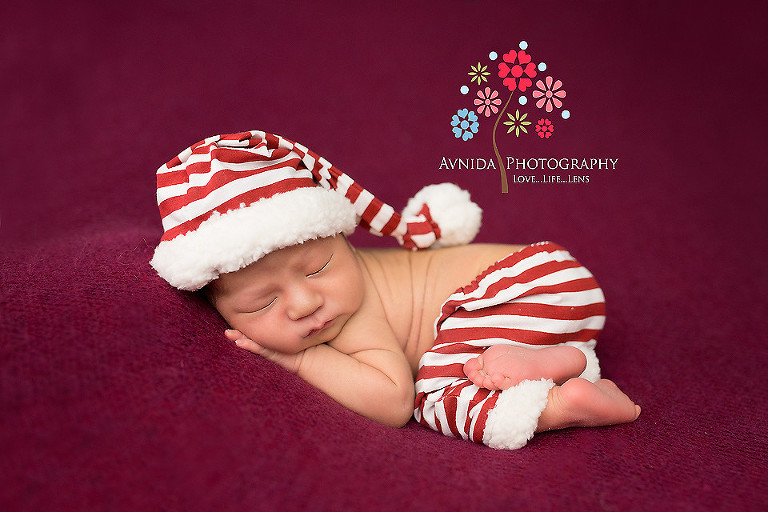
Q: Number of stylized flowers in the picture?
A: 7